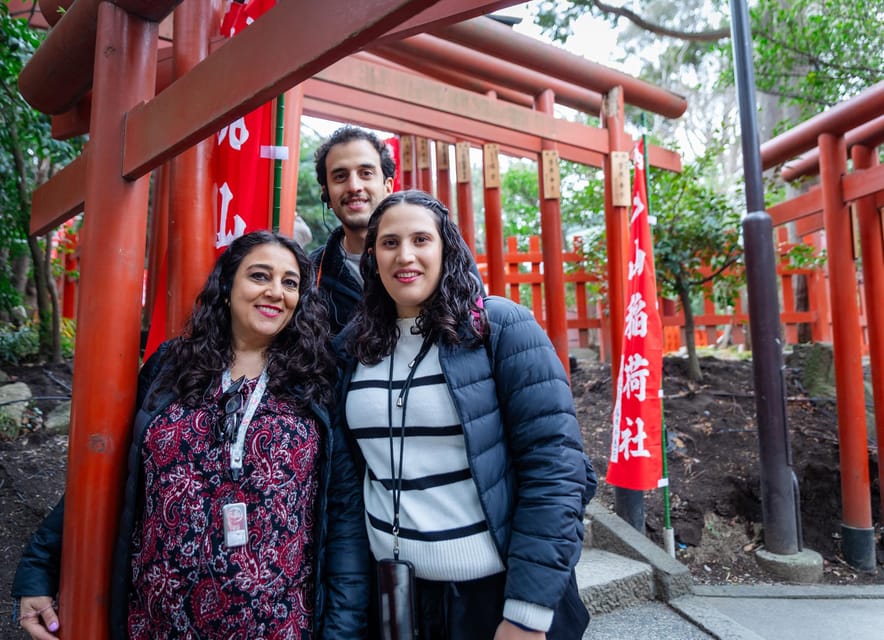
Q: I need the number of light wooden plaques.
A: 7